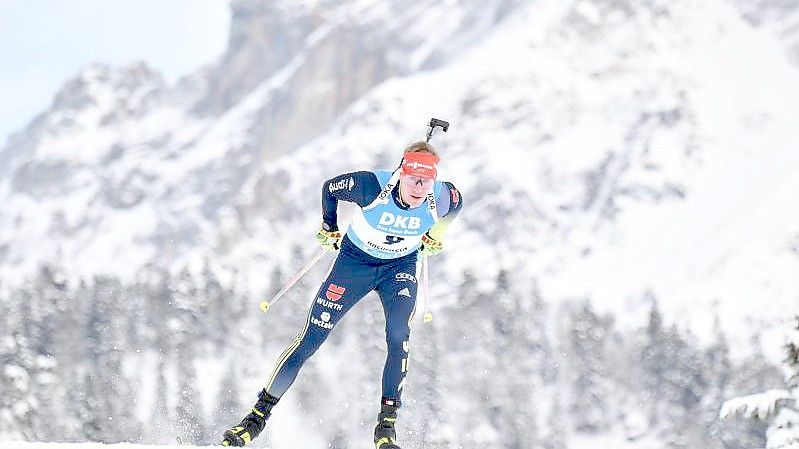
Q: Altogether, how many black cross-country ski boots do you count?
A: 2